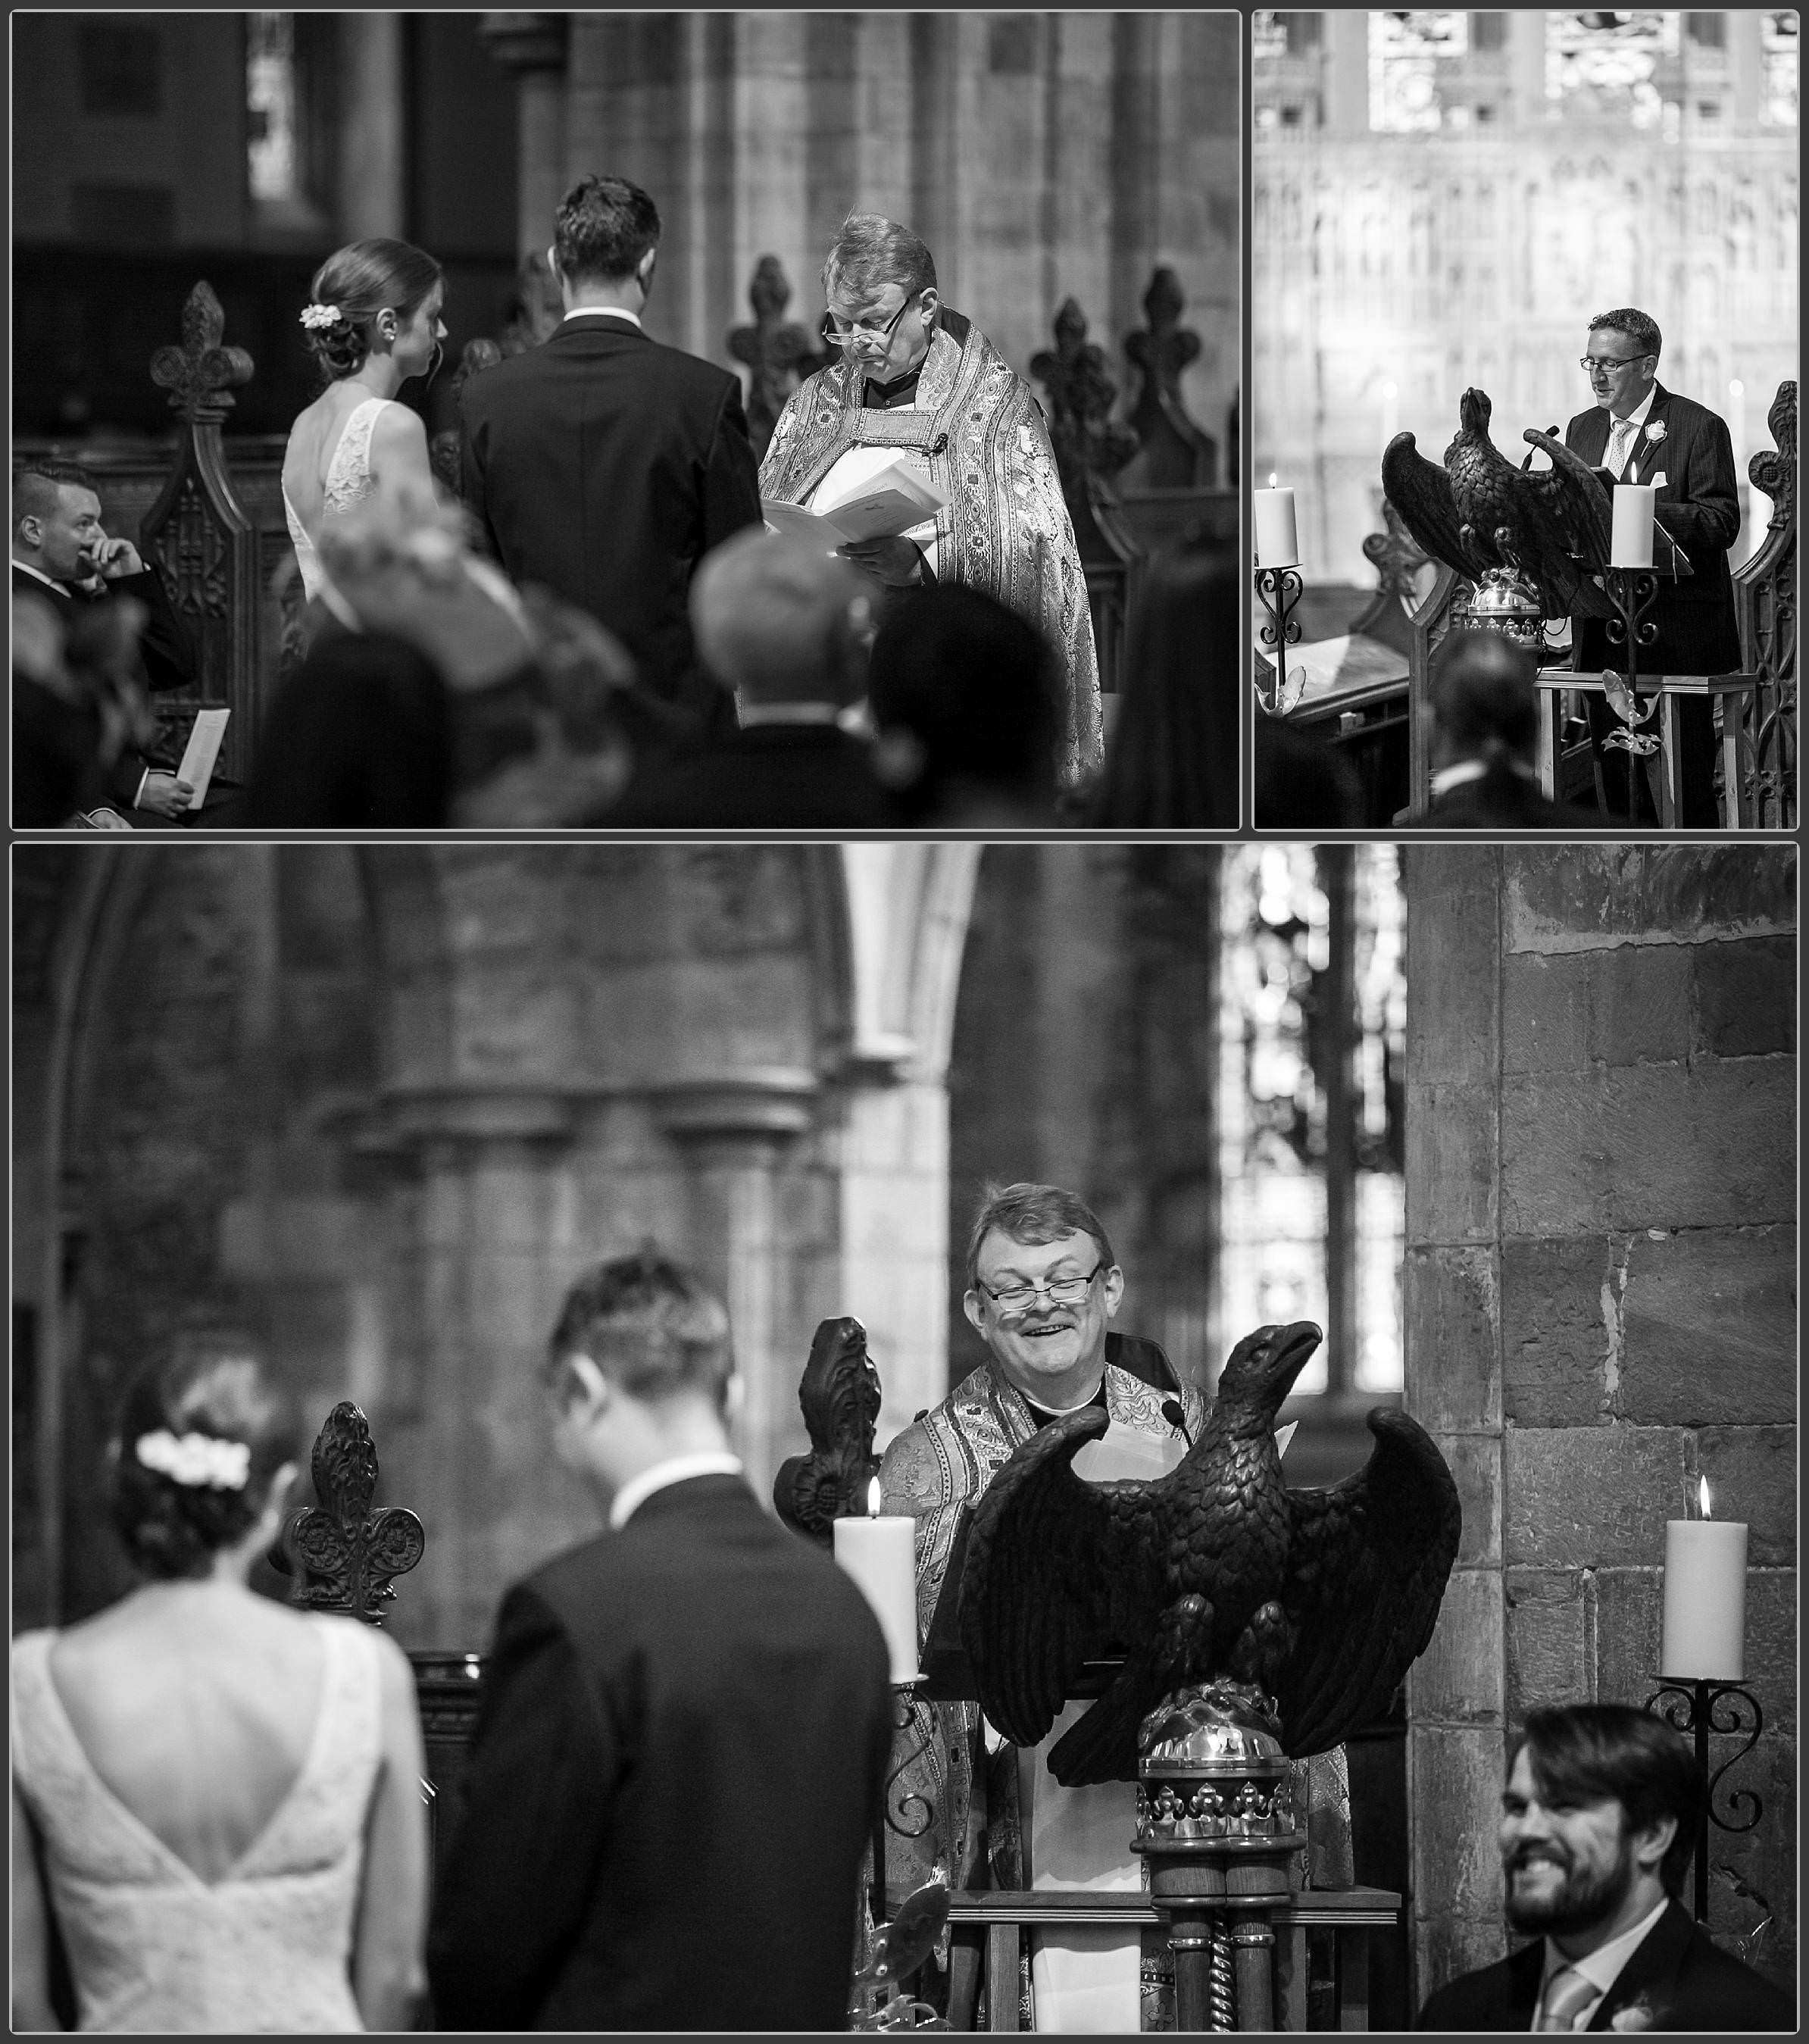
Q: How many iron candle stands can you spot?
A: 4